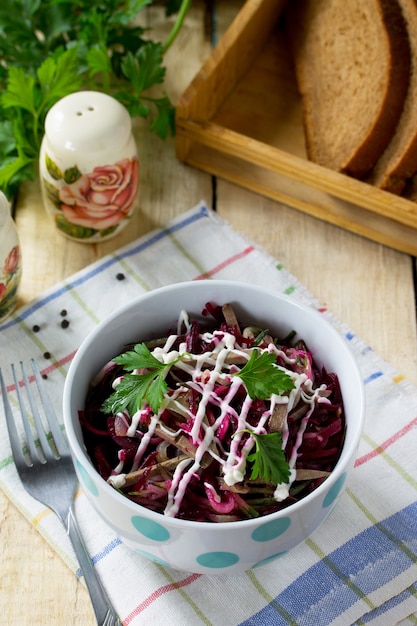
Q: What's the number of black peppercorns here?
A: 6